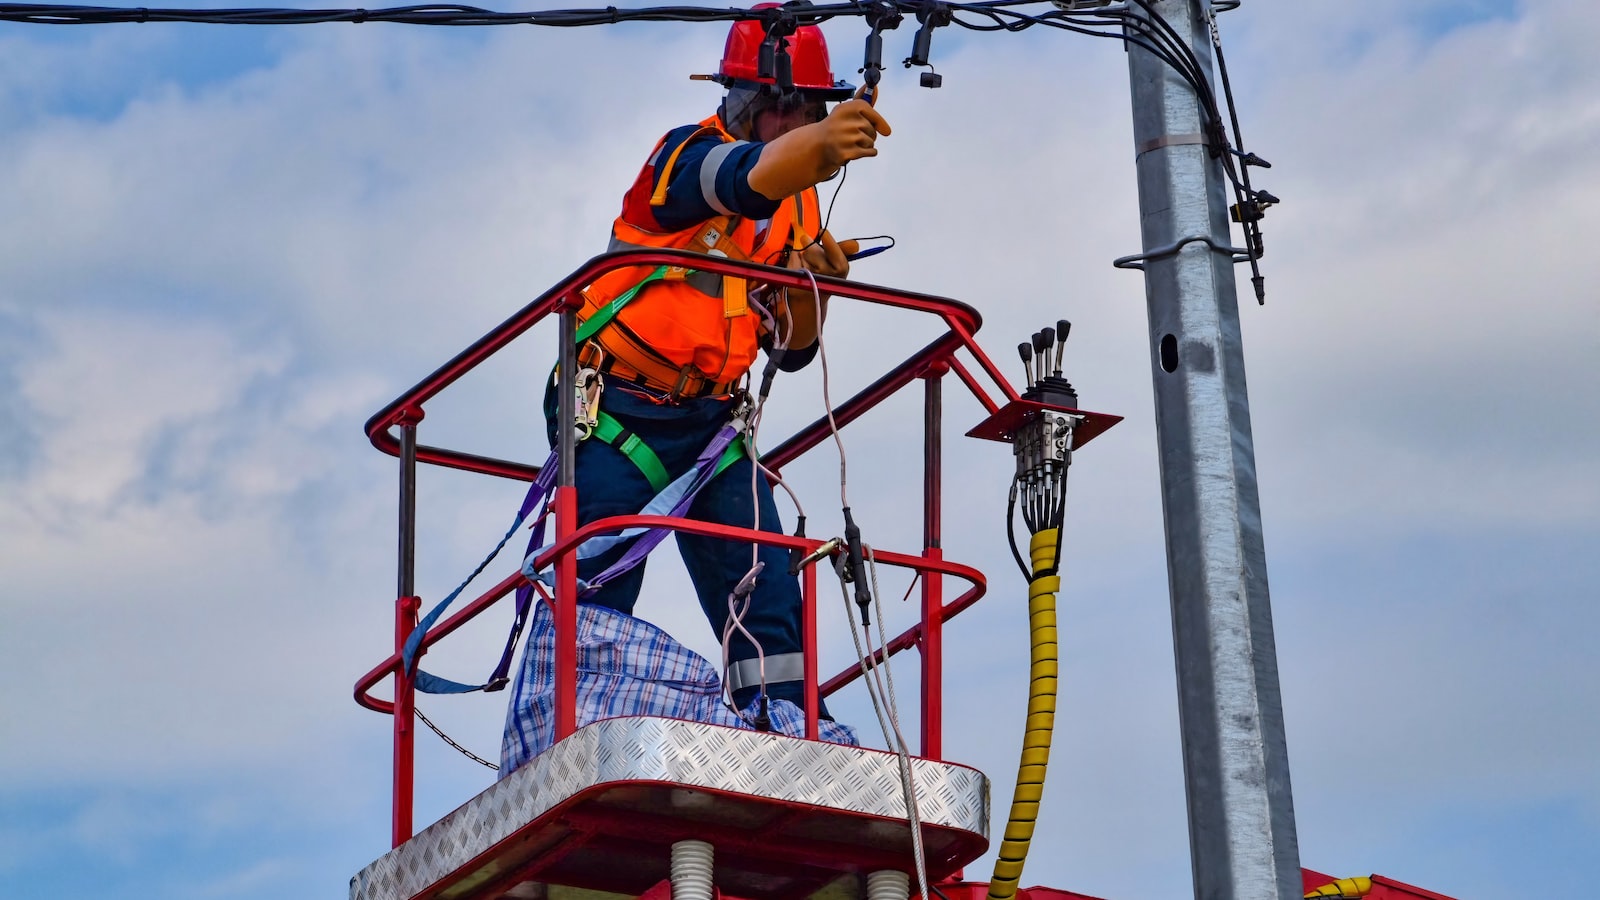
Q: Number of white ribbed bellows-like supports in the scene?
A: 2